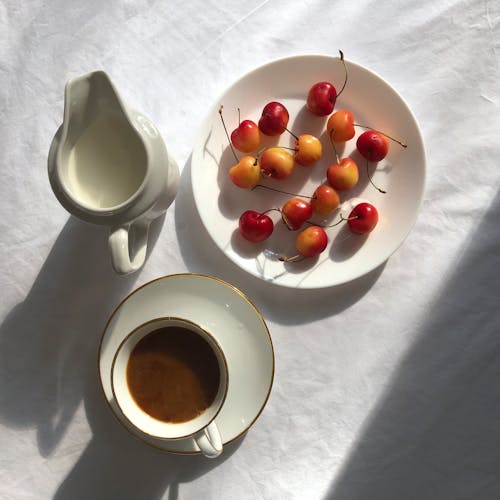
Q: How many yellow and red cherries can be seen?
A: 14